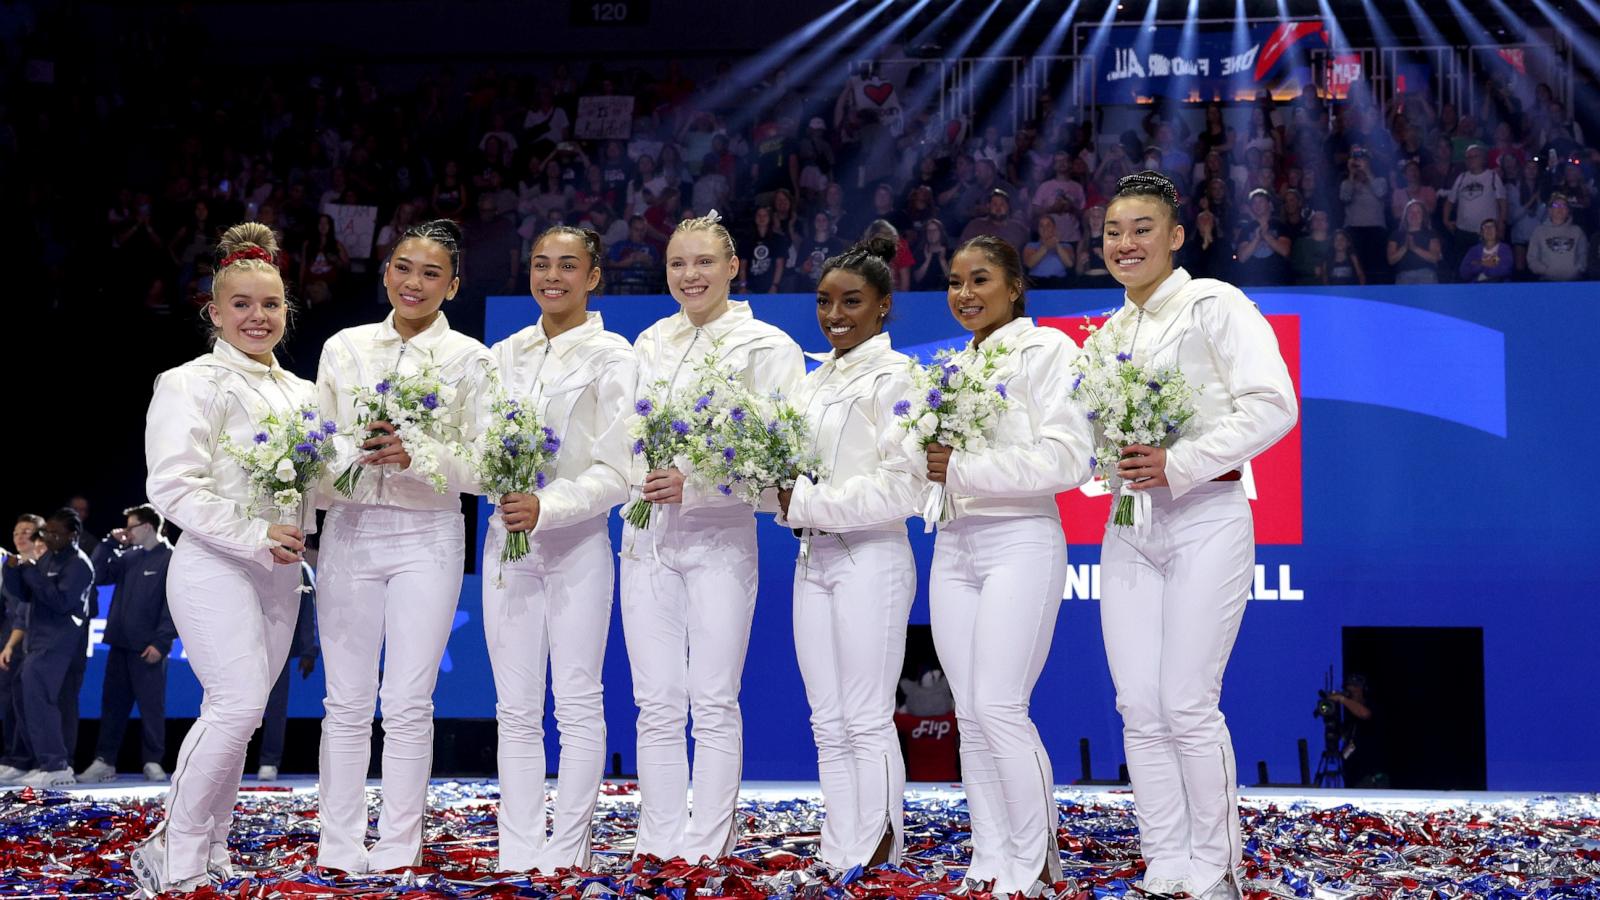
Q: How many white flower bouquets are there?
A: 7